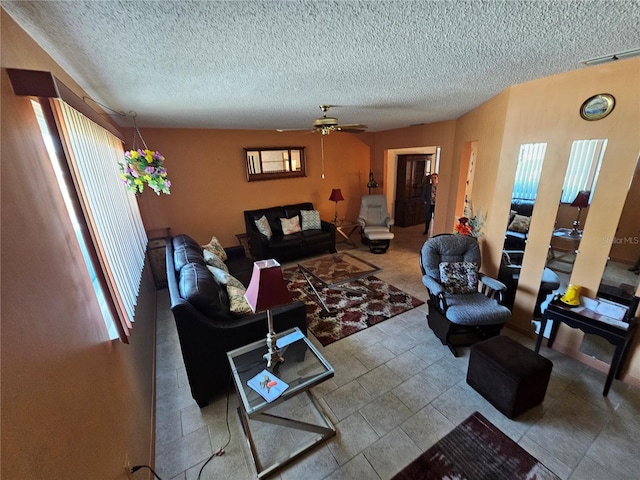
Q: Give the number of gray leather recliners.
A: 1